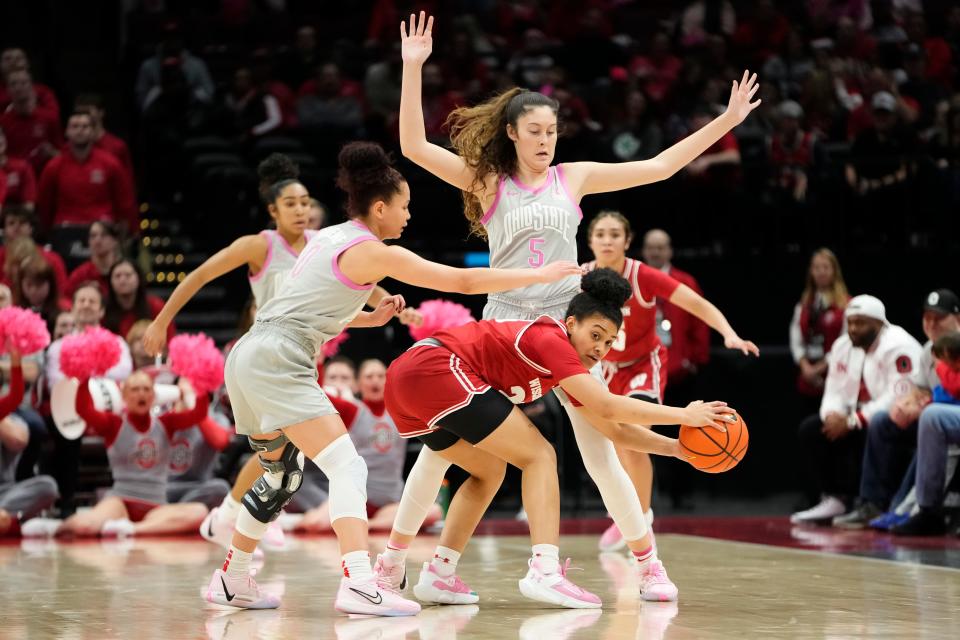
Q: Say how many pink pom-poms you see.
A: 5